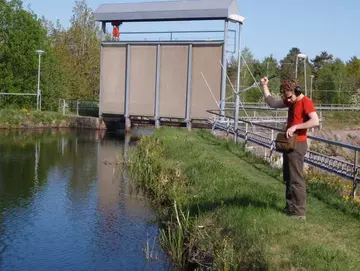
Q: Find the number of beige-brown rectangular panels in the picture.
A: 4